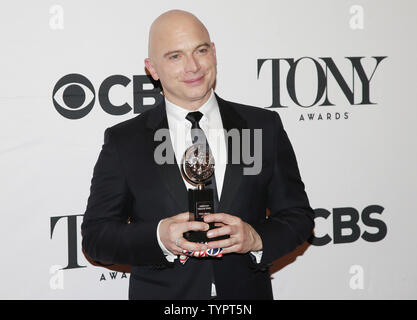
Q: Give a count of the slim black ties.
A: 1